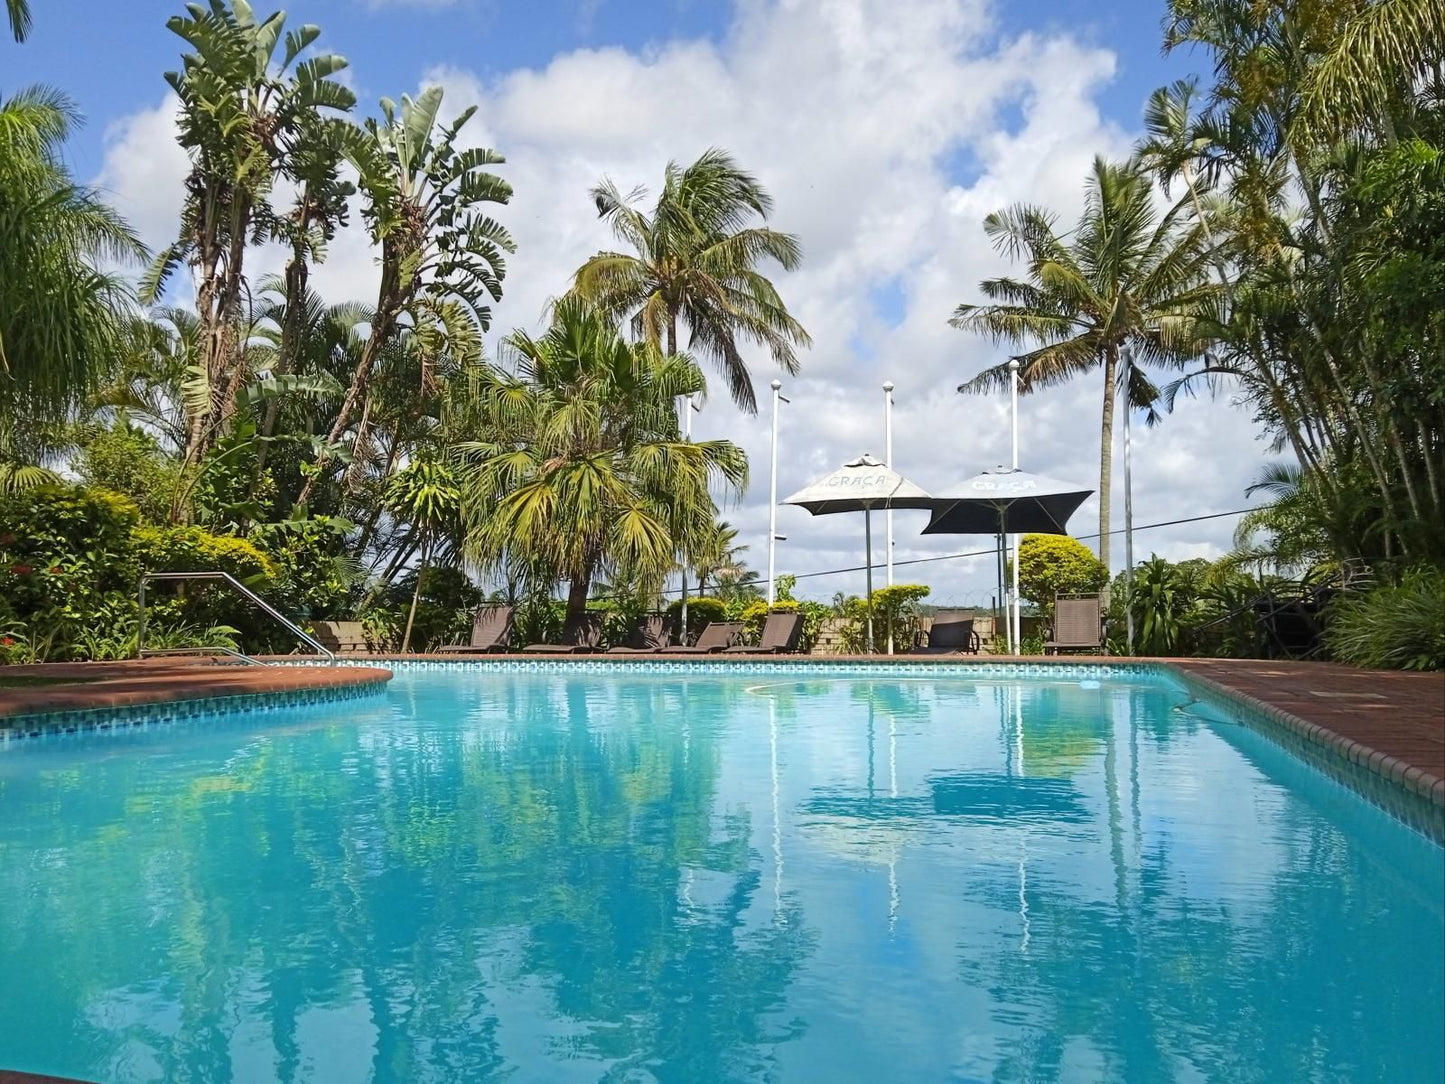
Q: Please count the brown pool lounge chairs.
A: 7